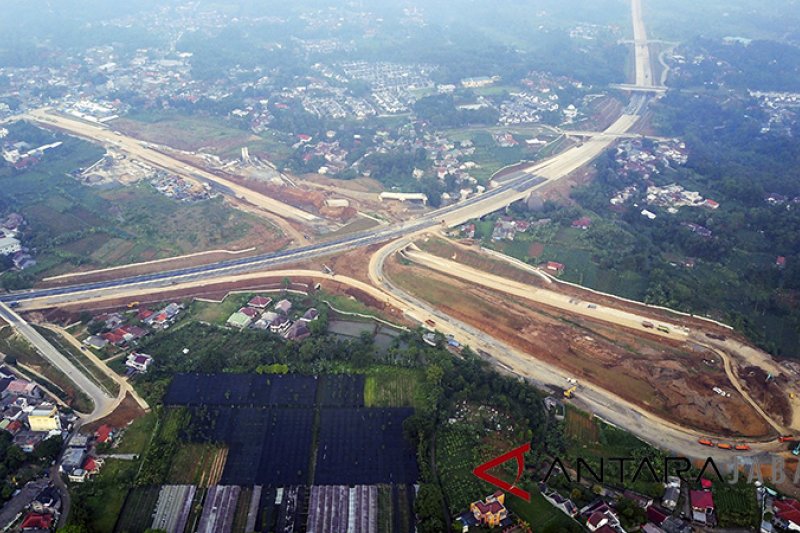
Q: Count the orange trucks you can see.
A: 4